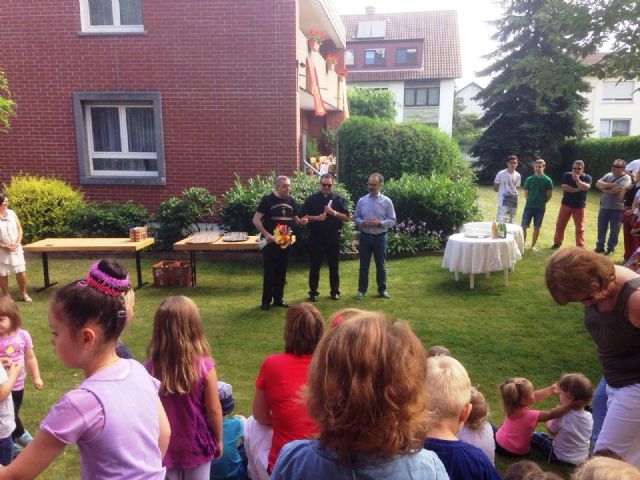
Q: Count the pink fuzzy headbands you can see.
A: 1